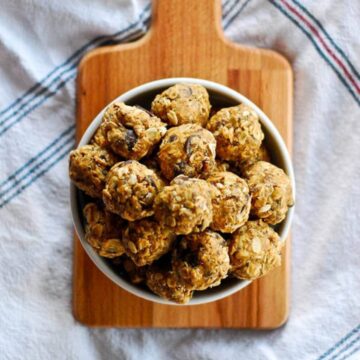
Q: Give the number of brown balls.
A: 14